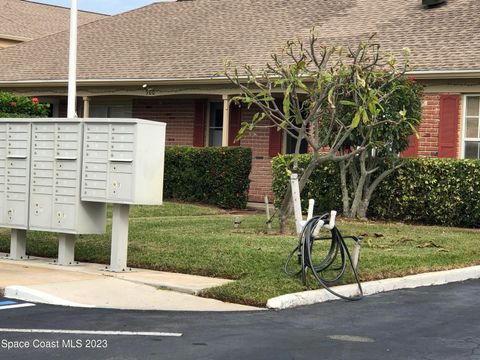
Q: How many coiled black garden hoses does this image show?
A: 1